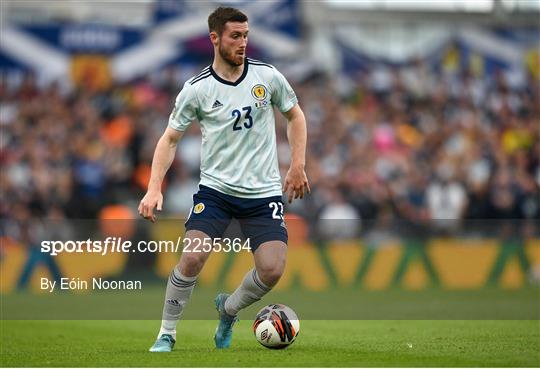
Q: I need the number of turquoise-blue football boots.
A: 2